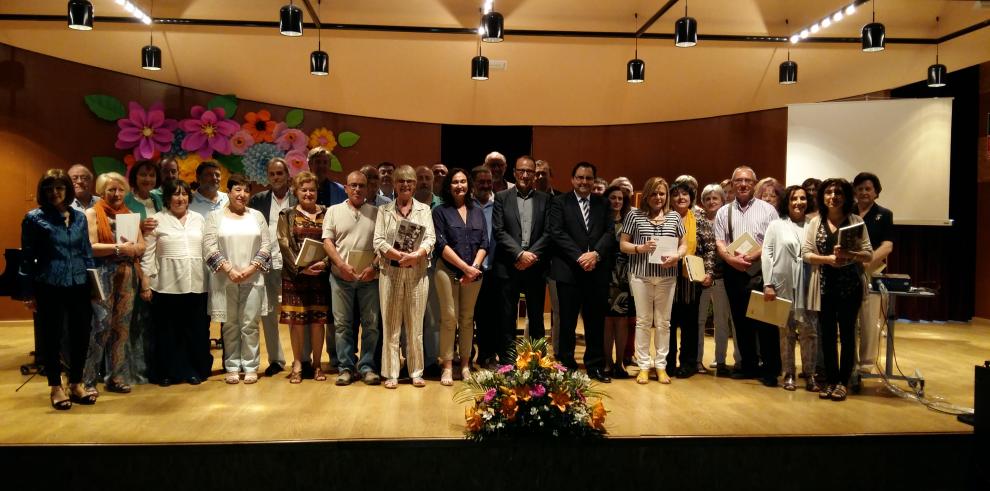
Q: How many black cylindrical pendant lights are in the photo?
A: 11